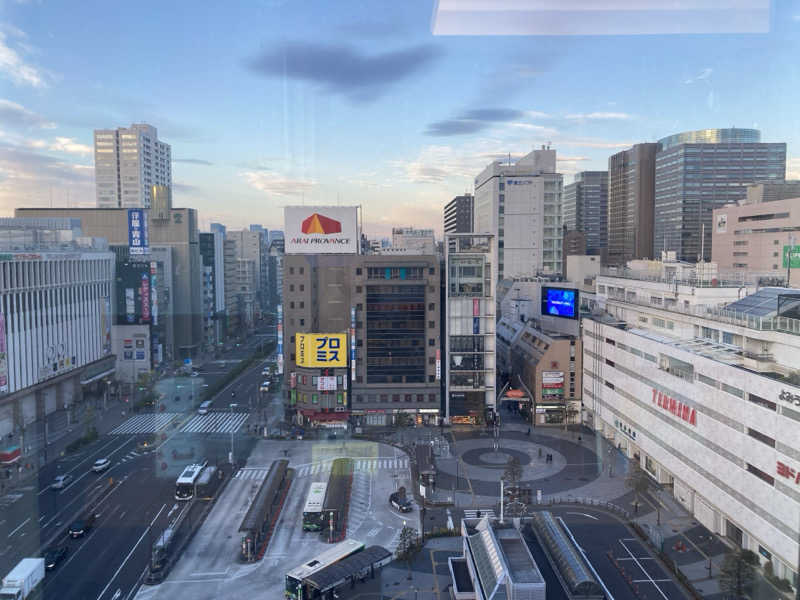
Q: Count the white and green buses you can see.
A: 2